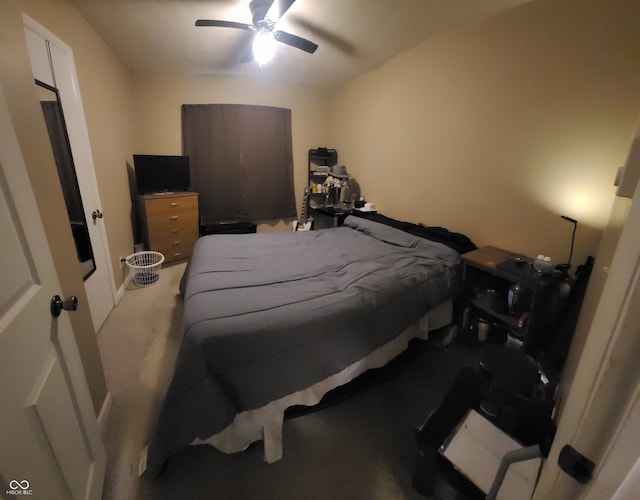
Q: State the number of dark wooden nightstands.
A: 1